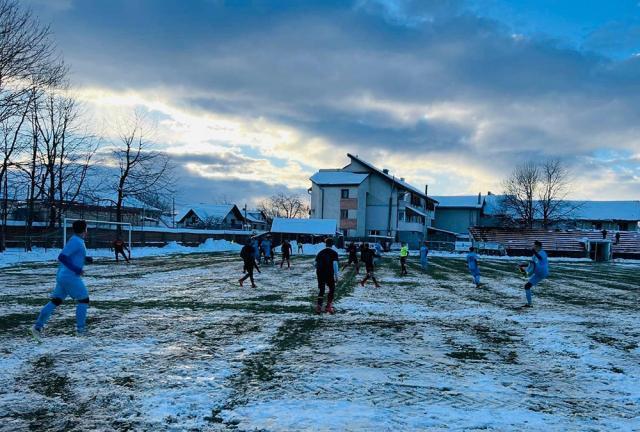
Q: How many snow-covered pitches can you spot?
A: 1